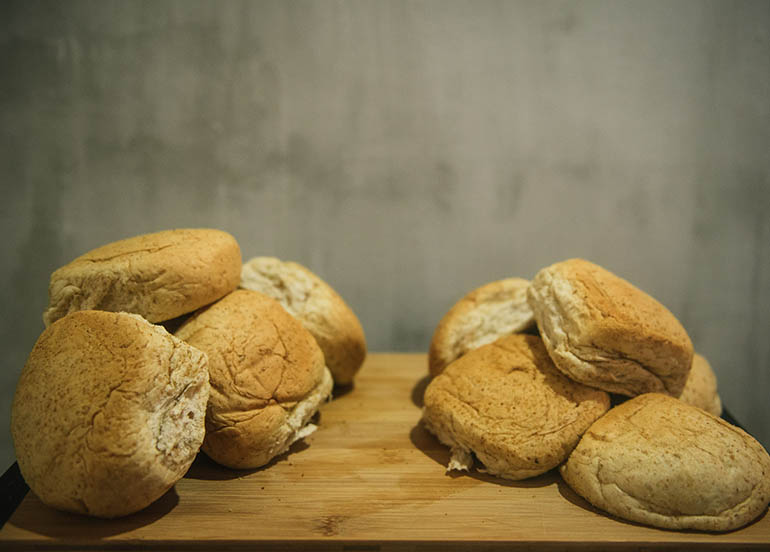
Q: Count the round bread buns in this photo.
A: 9